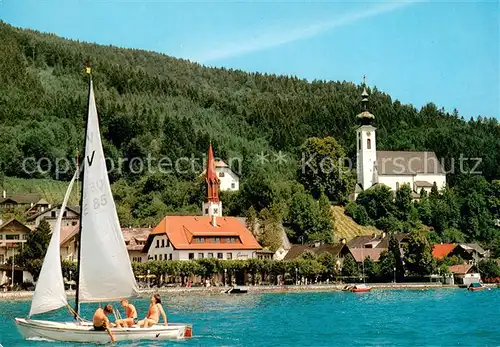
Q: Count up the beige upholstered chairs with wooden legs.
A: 0